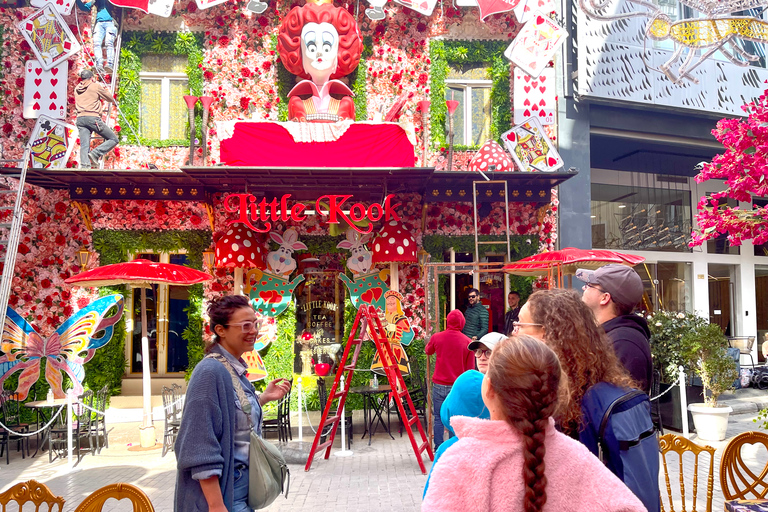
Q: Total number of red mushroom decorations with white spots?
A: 3